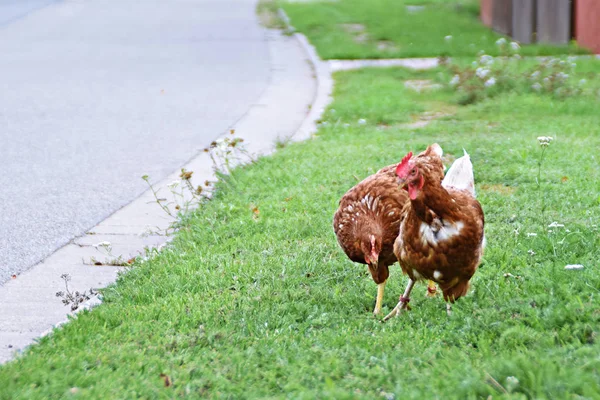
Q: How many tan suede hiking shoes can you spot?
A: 0